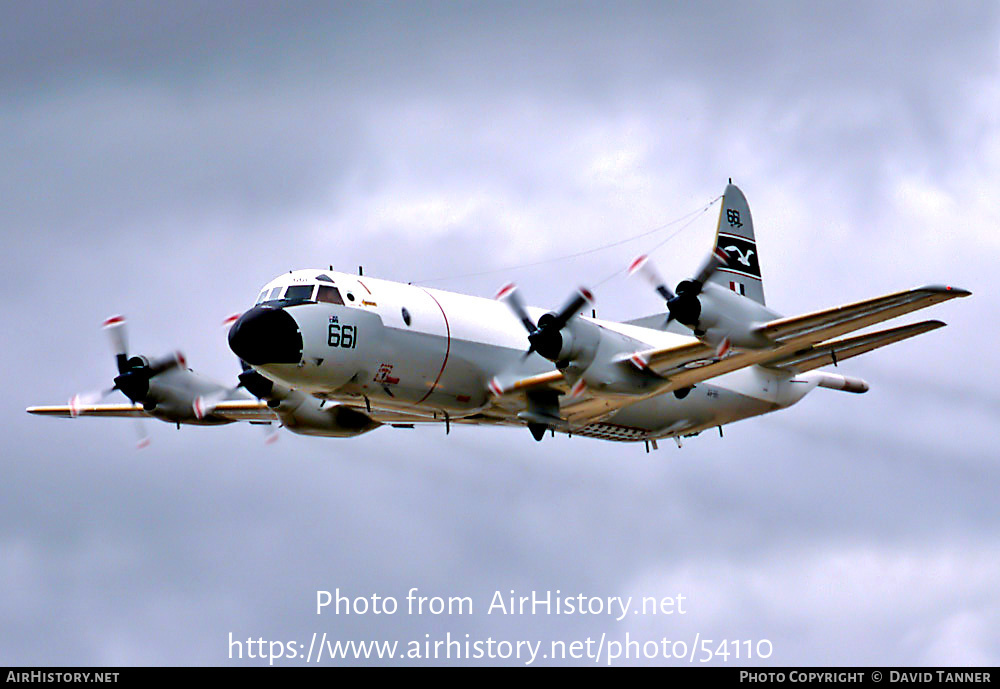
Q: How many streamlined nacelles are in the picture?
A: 4